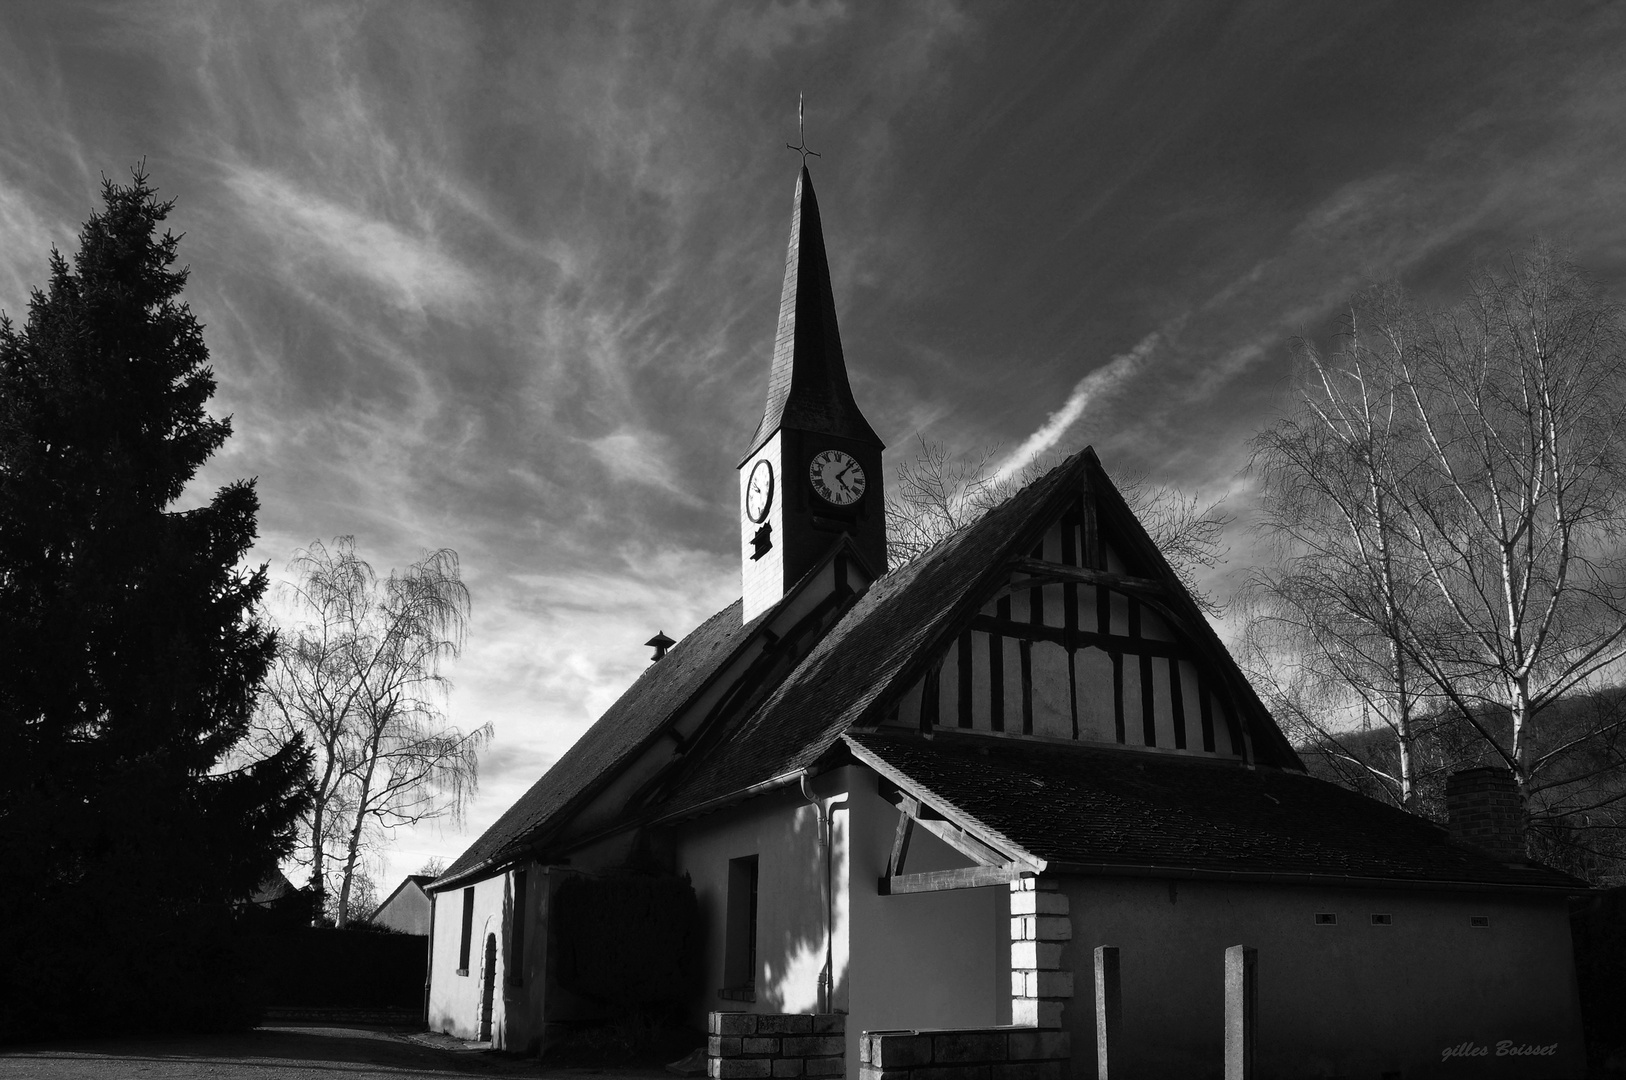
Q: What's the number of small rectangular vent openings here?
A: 3